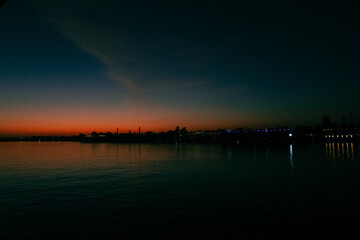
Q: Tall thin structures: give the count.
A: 2